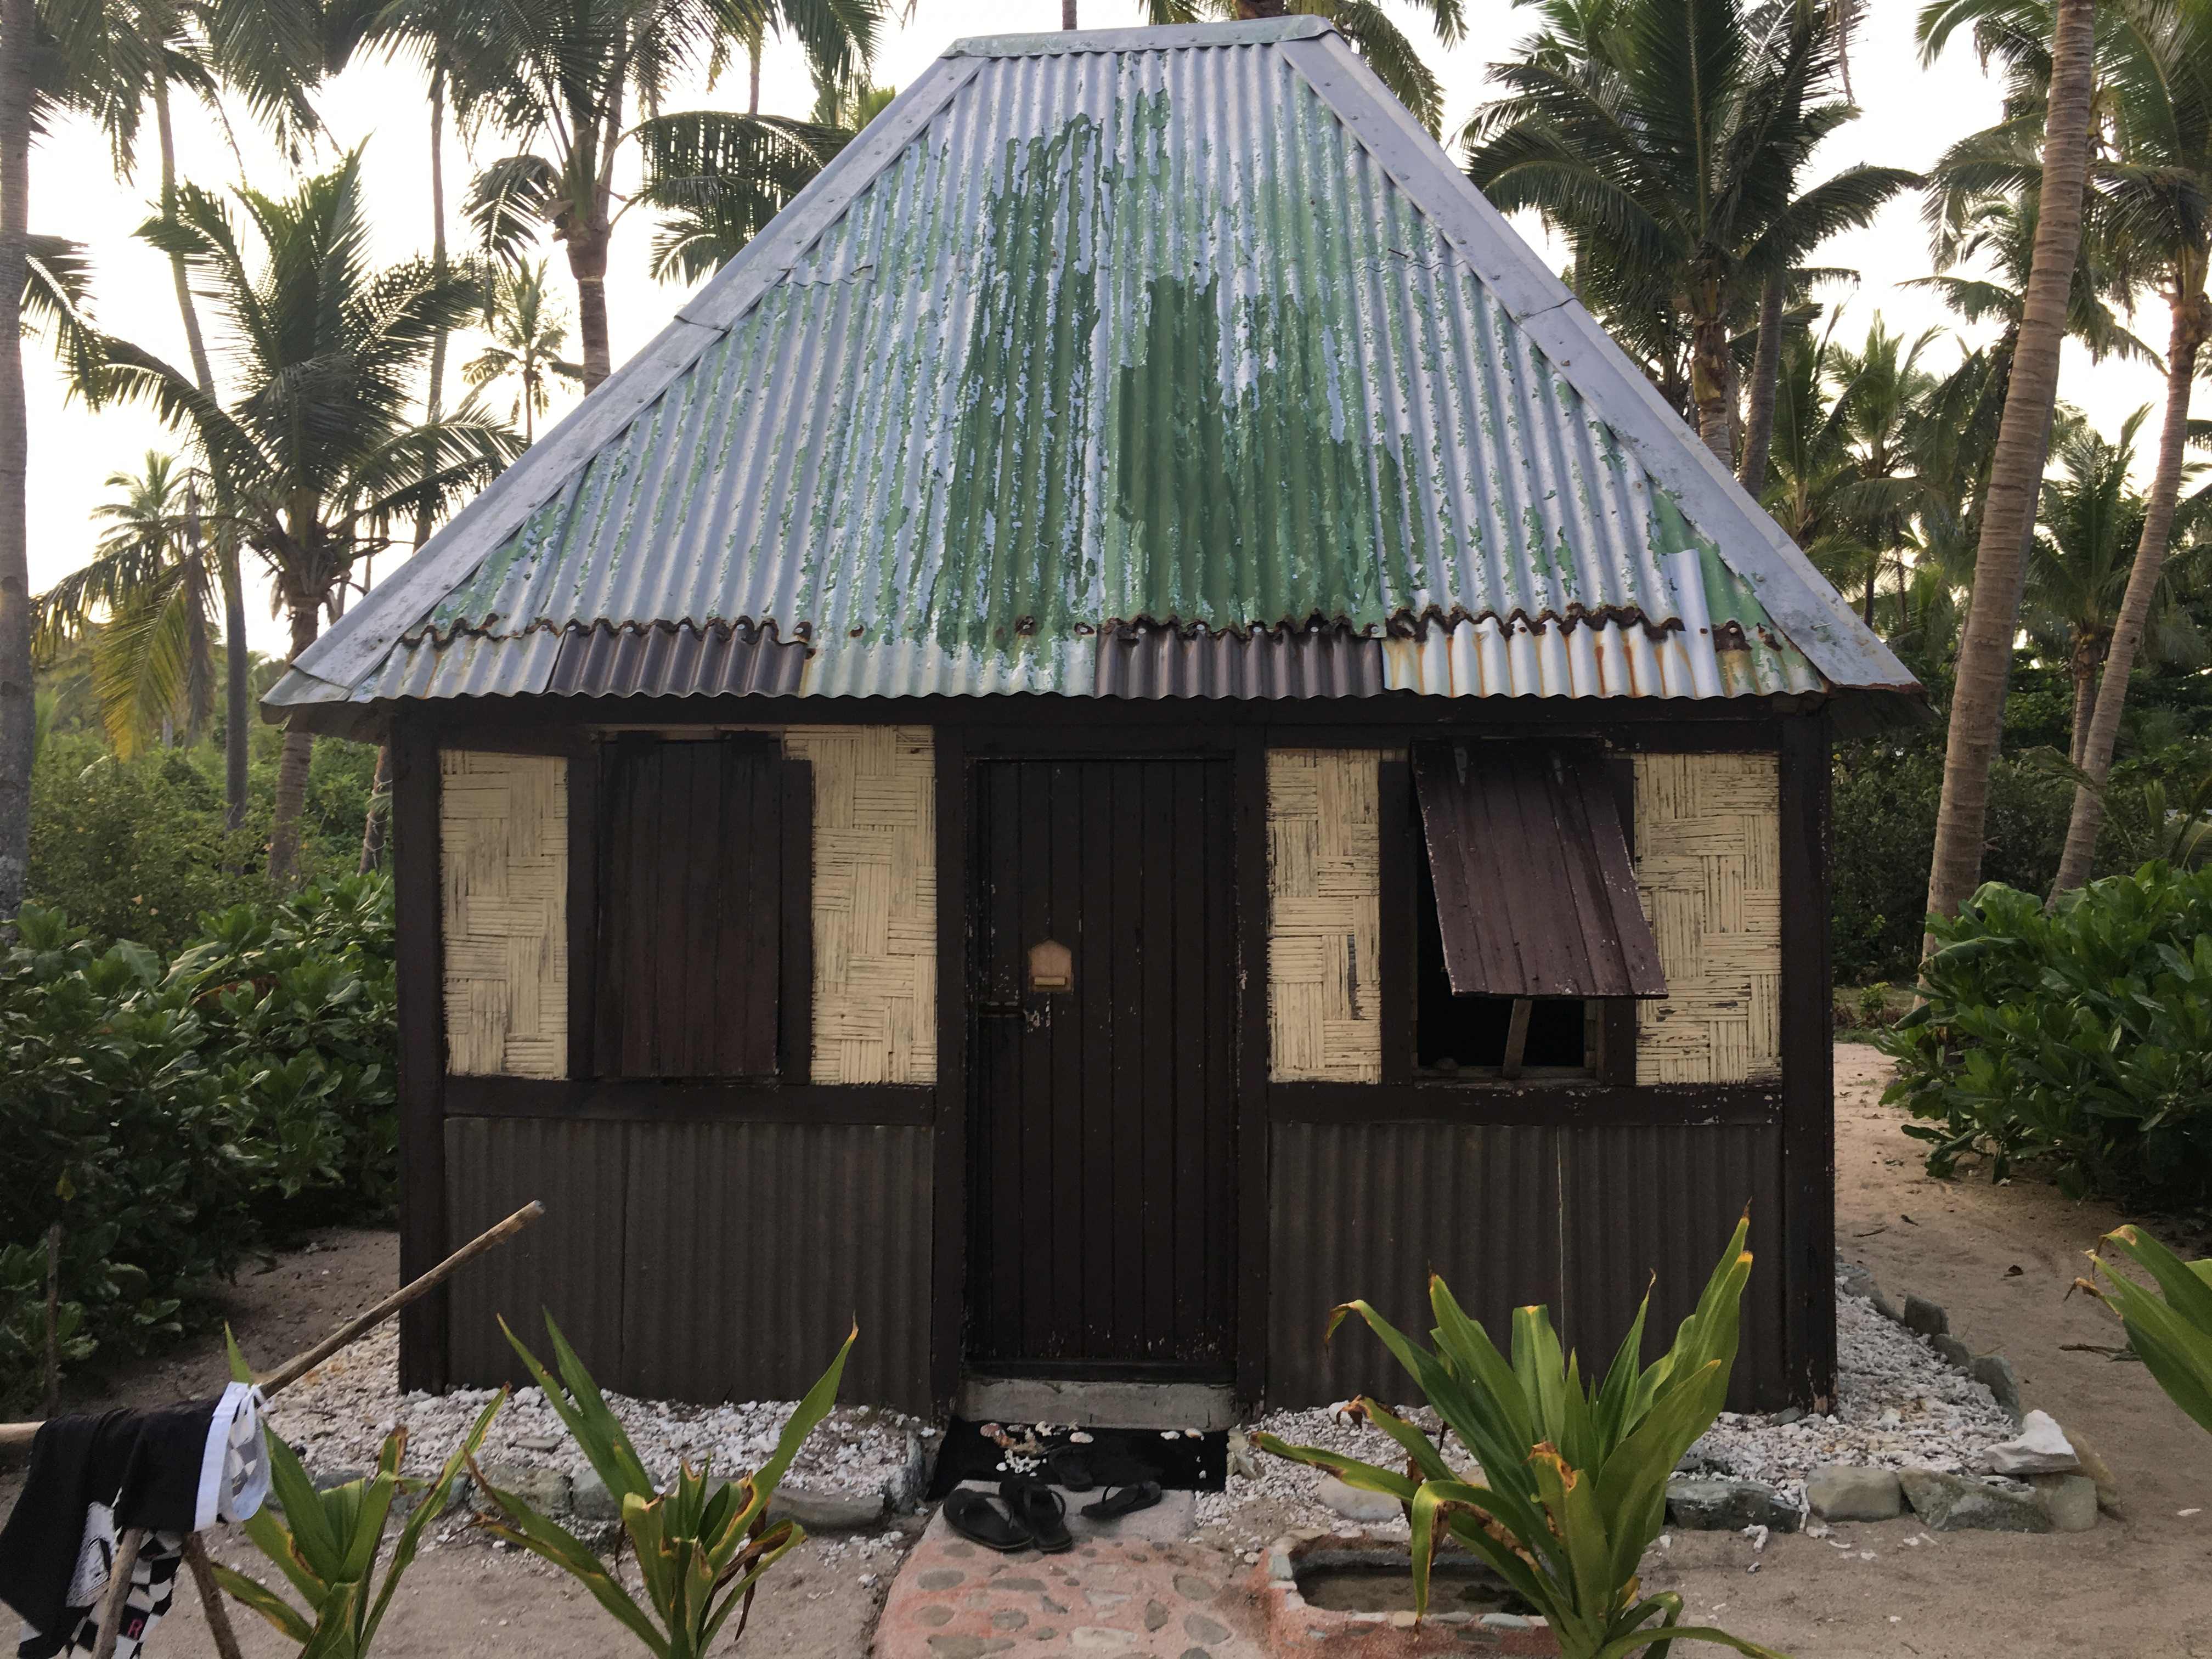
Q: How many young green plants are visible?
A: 4